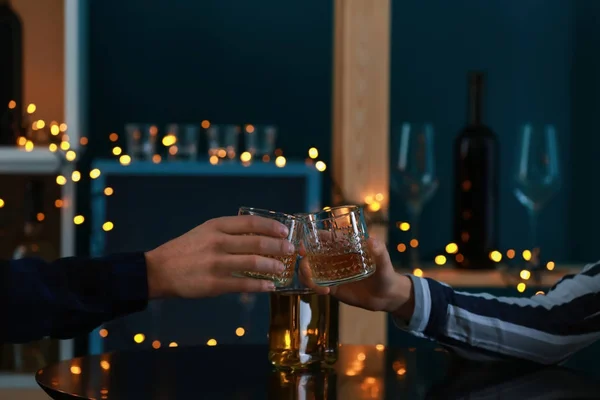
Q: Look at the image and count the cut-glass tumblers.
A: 2